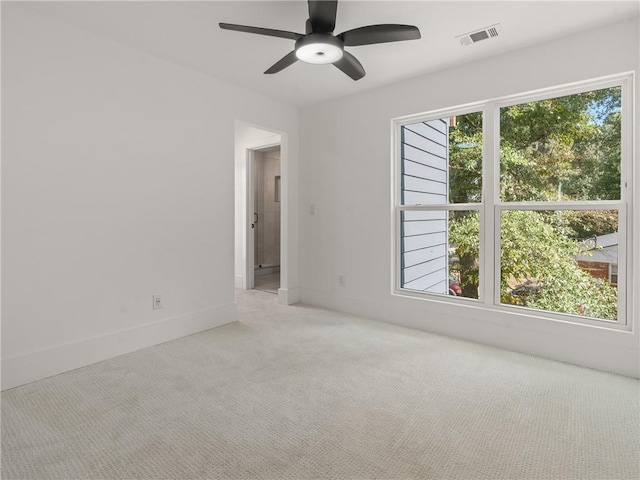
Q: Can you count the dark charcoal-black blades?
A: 5